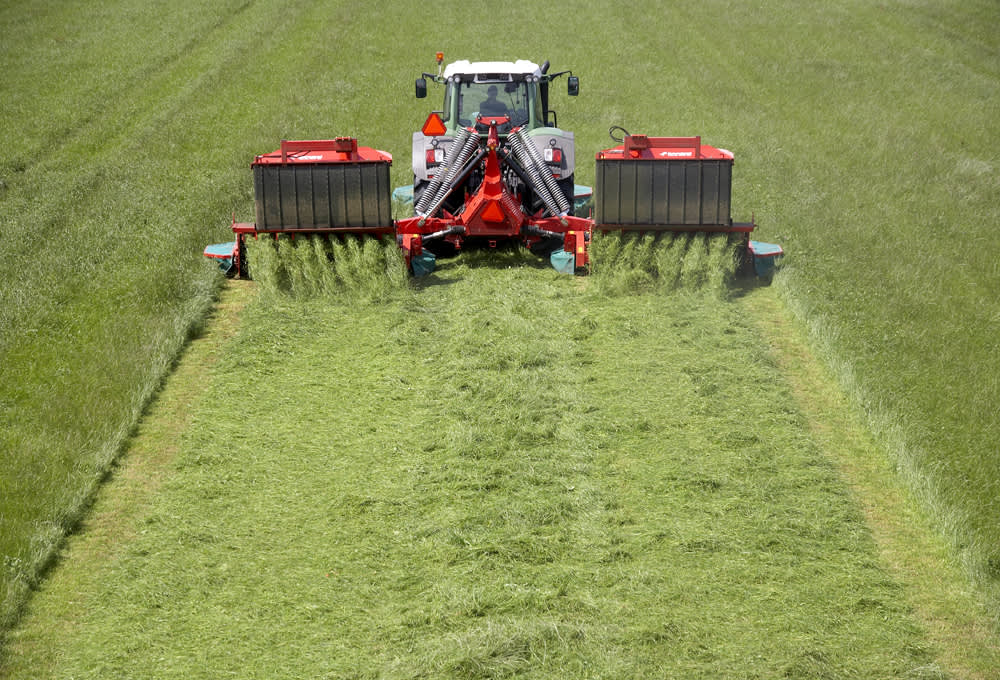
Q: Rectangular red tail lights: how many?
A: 2